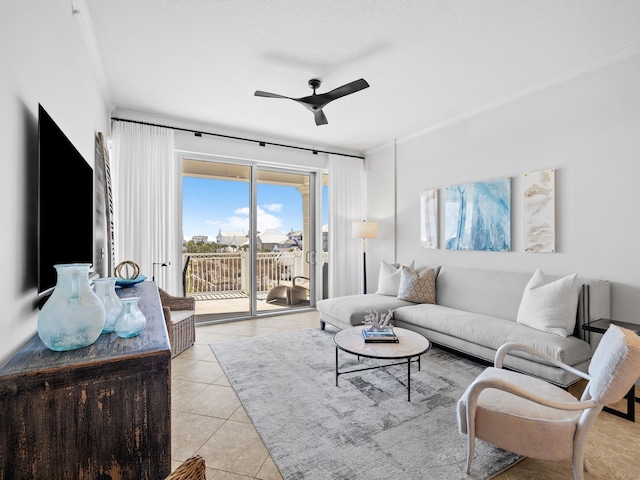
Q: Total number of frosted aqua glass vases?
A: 3